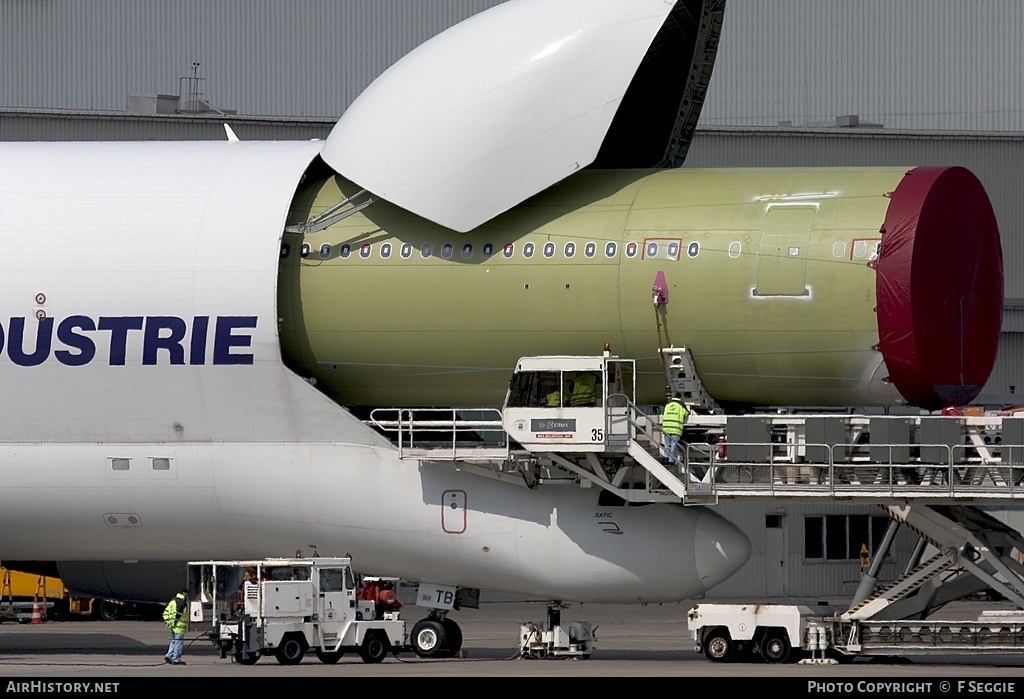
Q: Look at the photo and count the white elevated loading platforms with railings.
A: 1